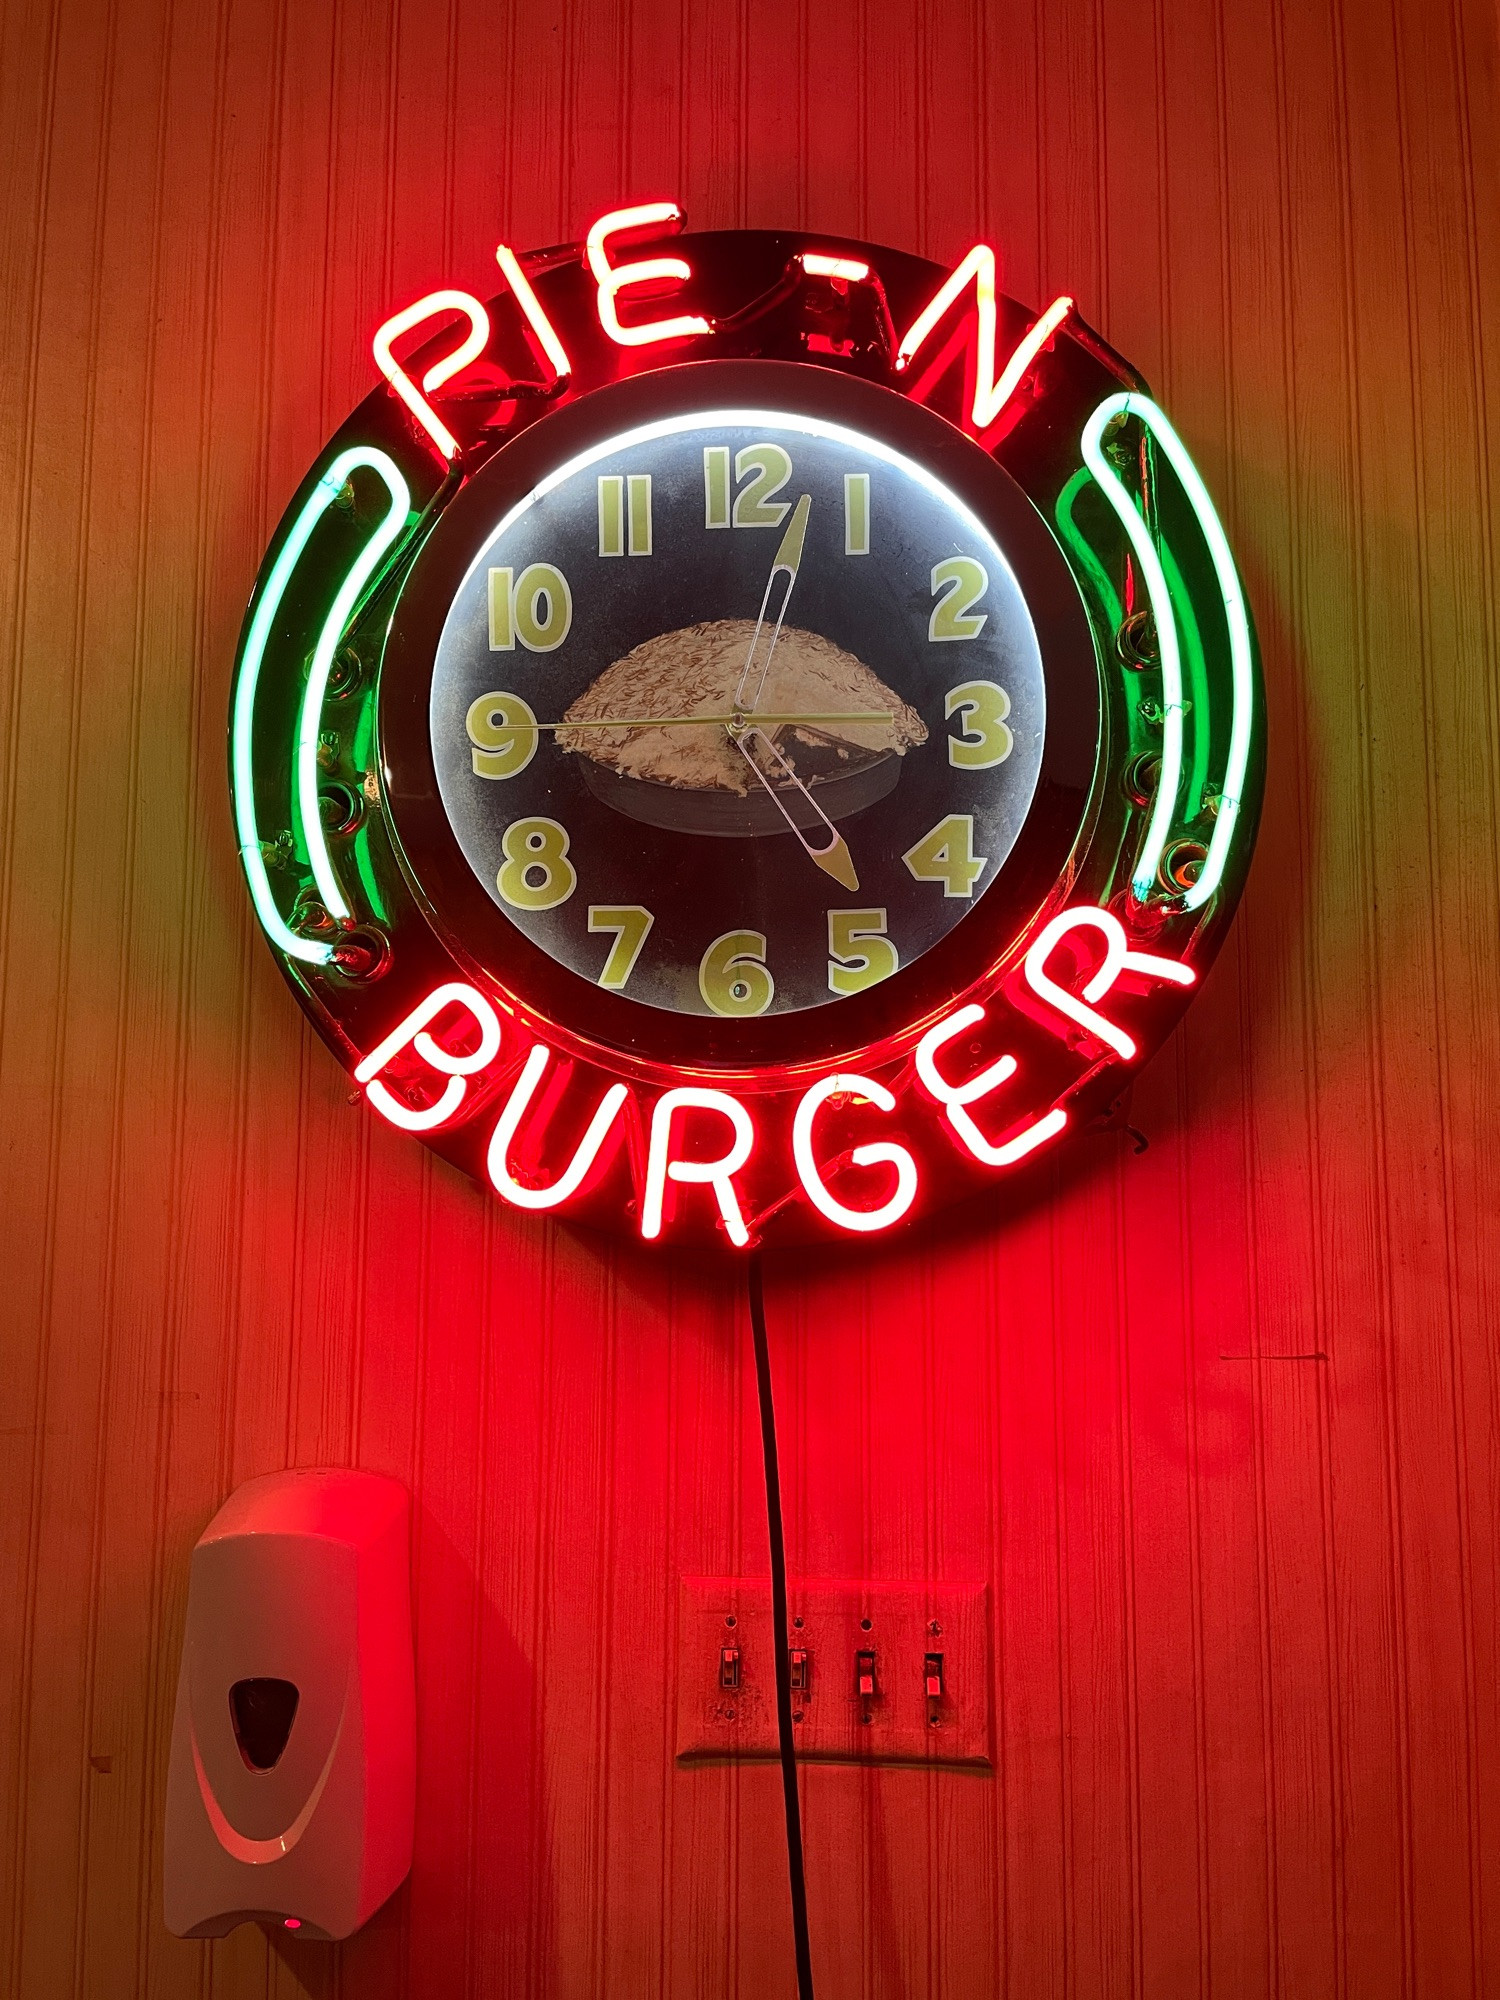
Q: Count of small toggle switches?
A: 4